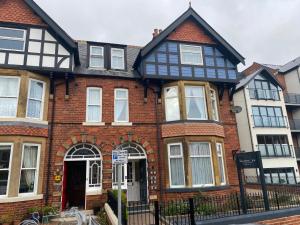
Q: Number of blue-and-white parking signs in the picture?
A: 1